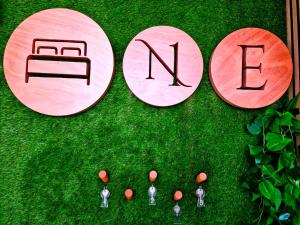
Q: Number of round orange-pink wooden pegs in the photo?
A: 5